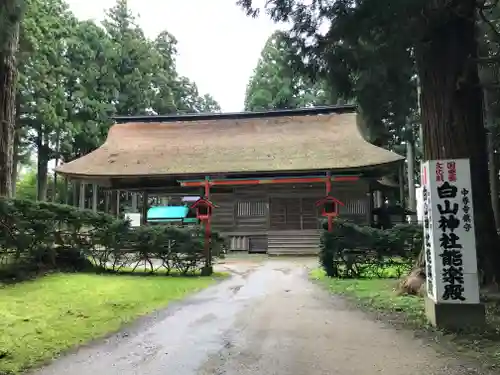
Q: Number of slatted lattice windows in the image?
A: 2